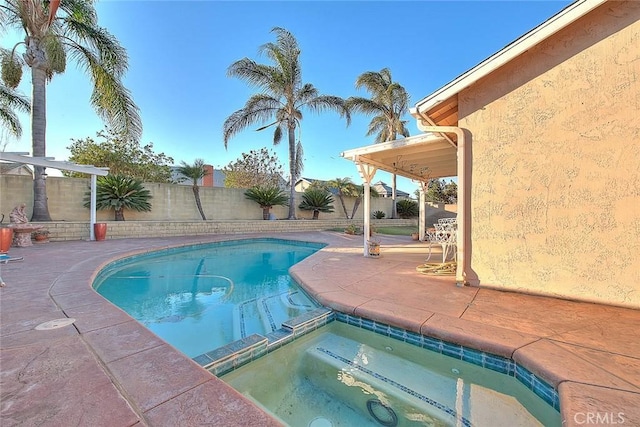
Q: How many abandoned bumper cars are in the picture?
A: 0